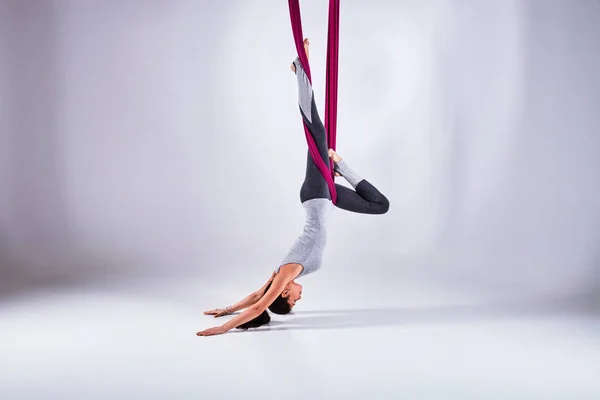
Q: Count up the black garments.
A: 1